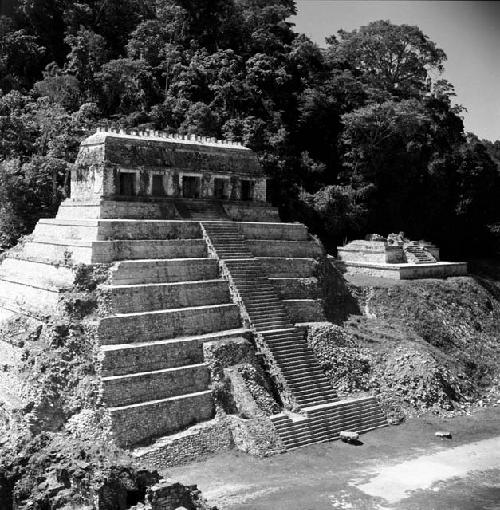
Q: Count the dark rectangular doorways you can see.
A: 5